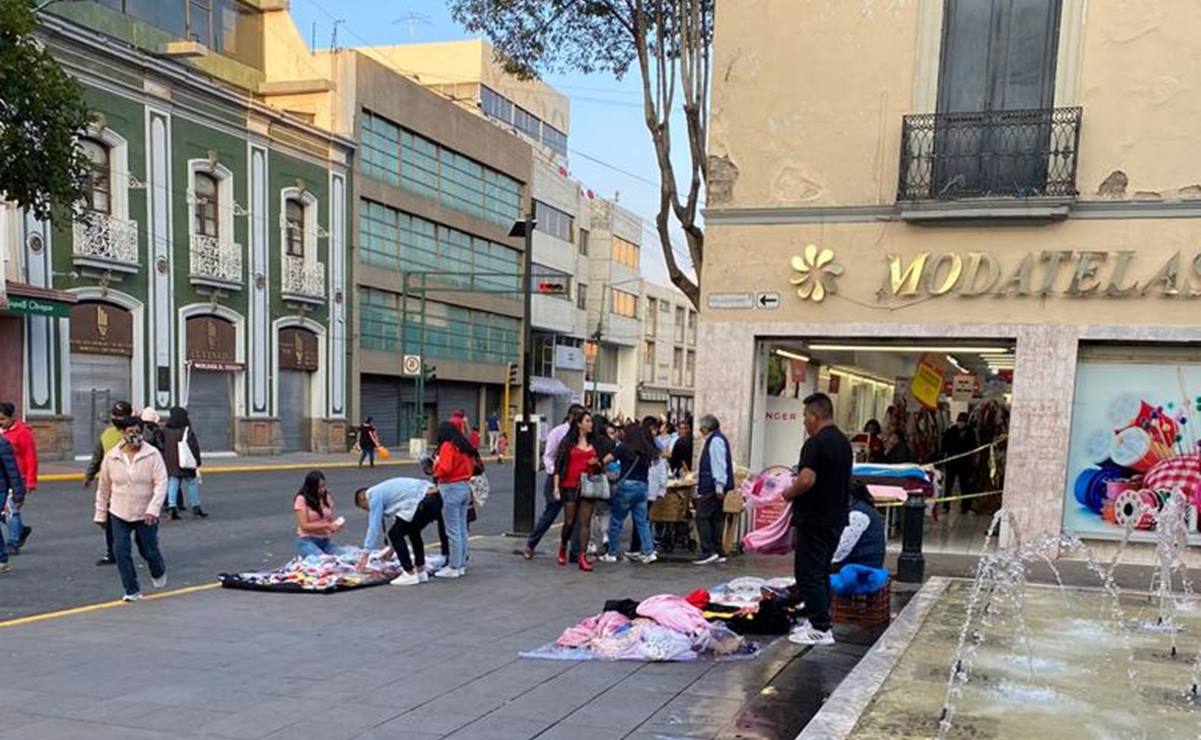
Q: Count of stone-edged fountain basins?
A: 1